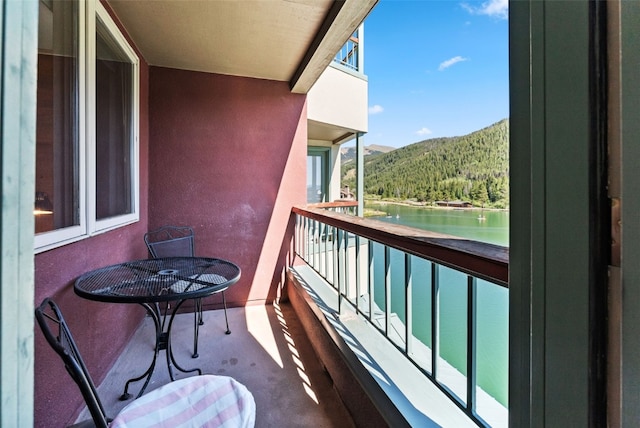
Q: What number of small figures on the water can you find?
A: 3